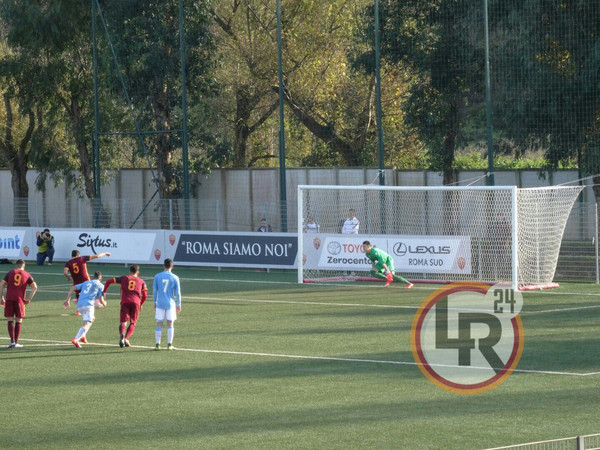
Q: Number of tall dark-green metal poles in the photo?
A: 5